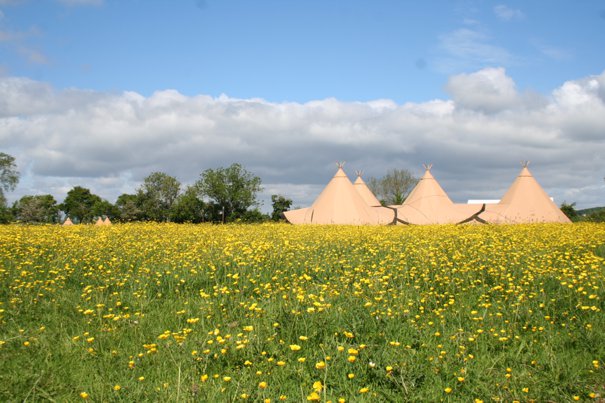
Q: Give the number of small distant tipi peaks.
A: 3